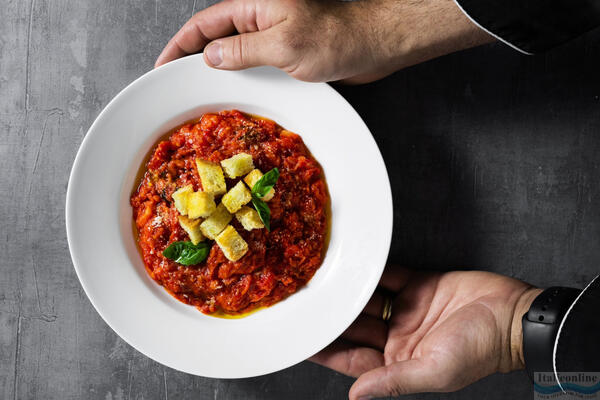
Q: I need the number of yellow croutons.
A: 10